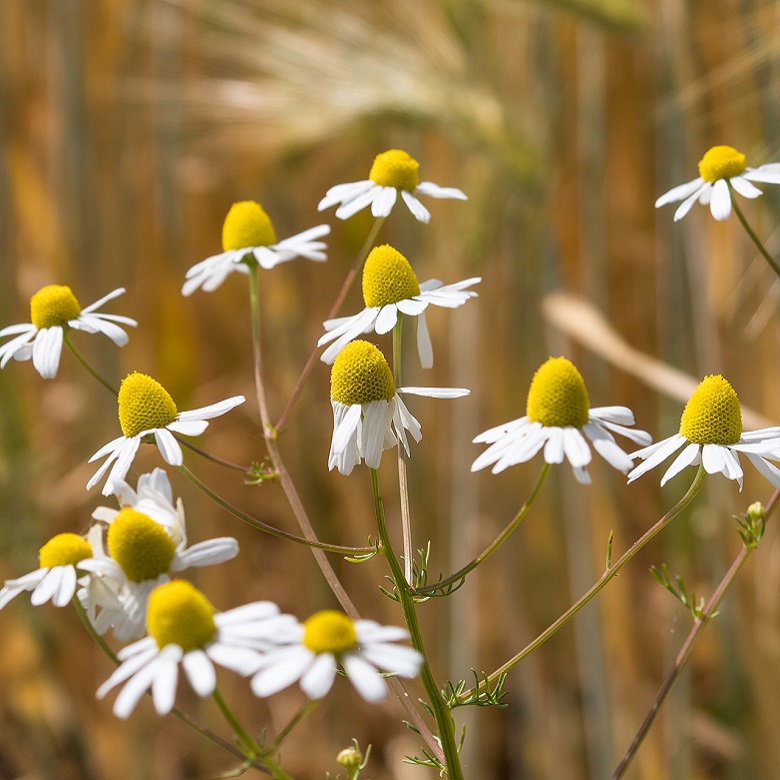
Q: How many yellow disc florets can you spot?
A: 13